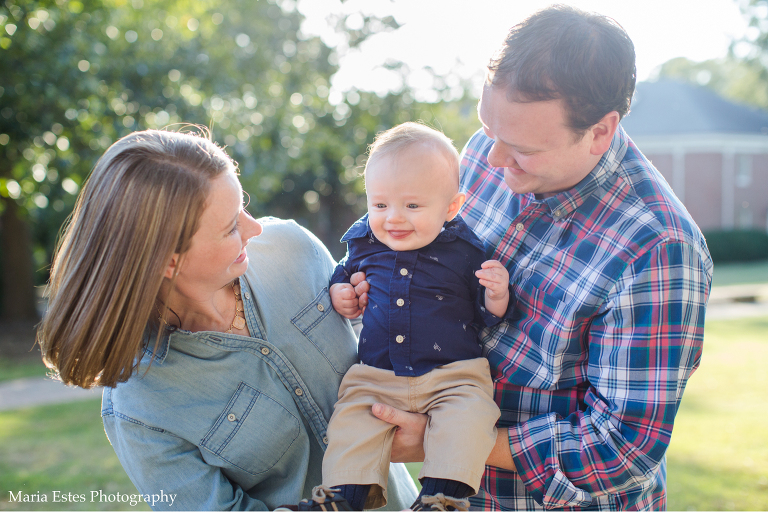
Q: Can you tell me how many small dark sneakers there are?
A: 2